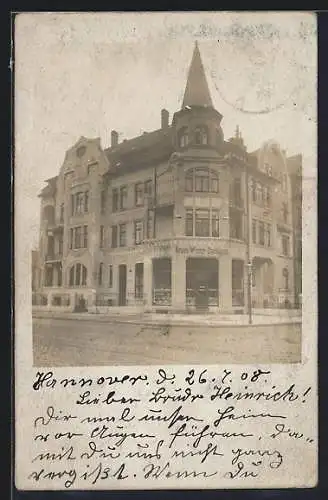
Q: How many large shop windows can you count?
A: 3